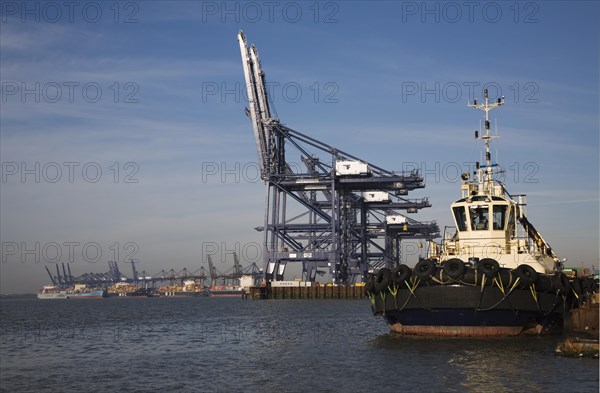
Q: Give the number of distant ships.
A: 5